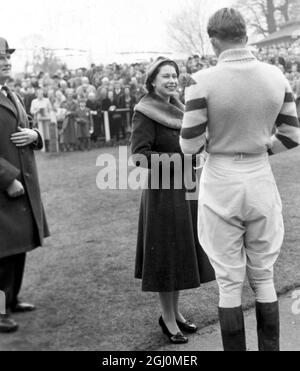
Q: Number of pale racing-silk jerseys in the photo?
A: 1